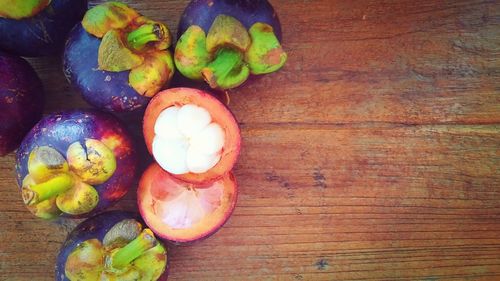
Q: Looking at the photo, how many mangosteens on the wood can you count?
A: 7